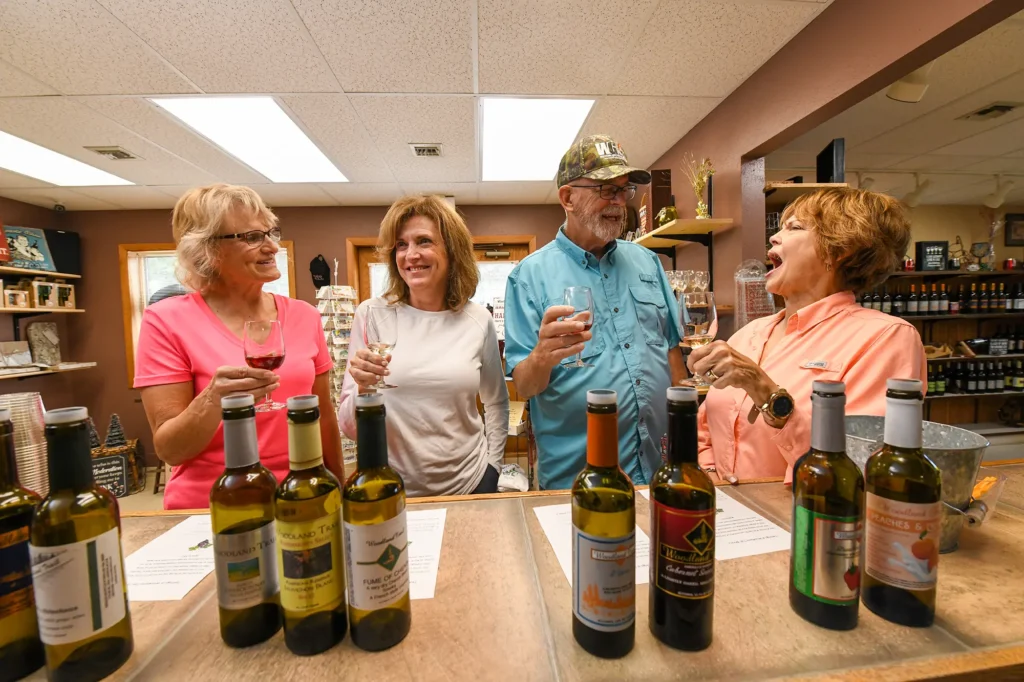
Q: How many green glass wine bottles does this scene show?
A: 9